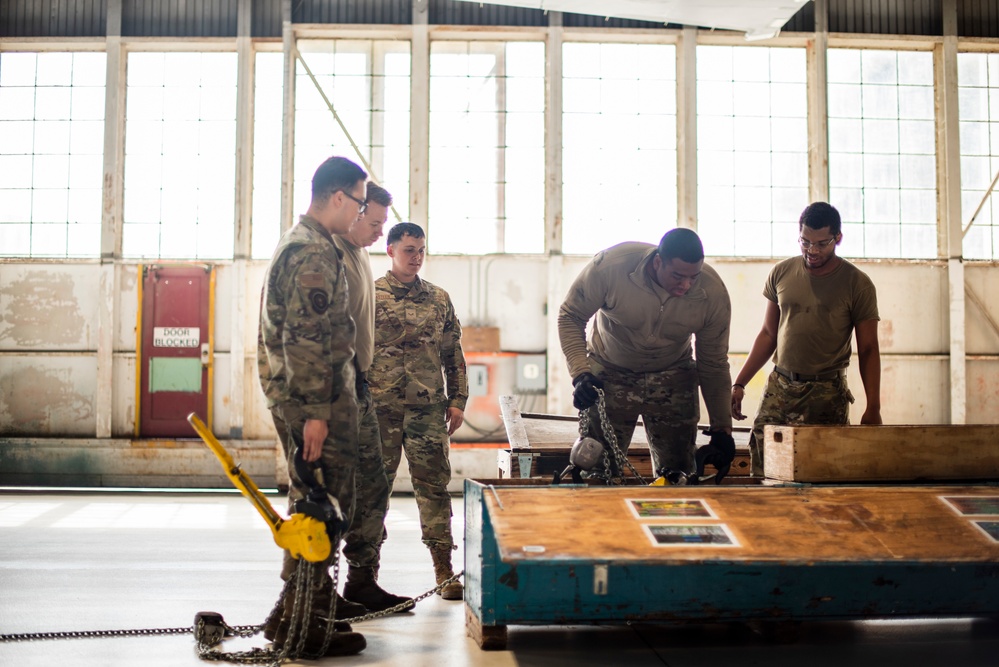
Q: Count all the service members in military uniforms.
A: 5